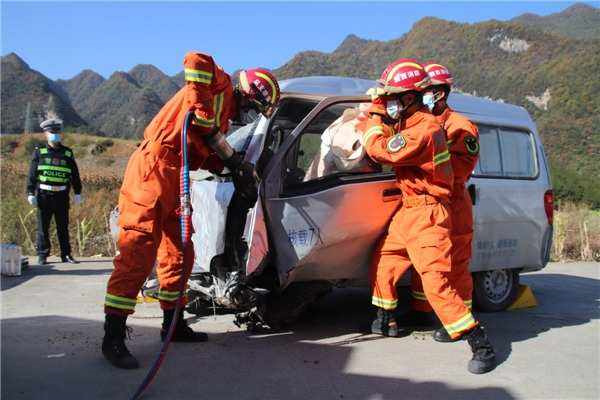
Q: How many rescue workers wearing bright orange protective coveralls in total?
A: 3